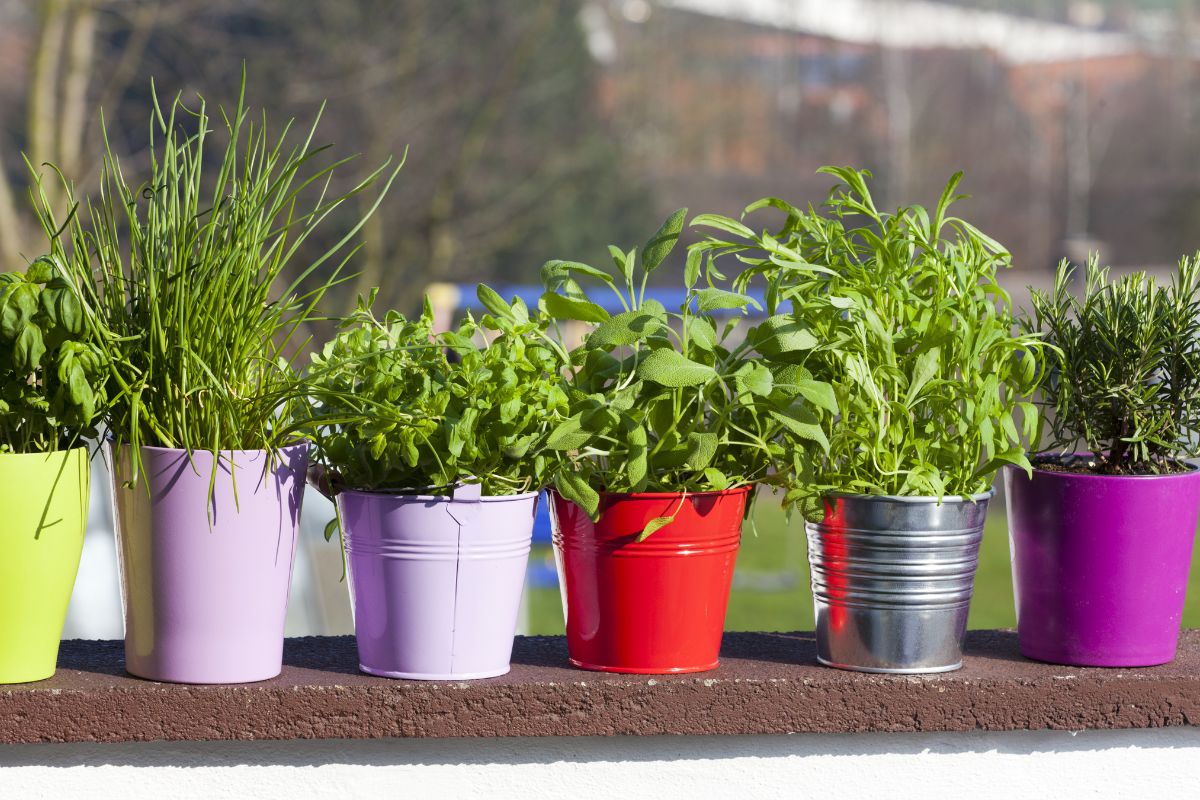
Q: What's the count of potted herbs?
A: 6